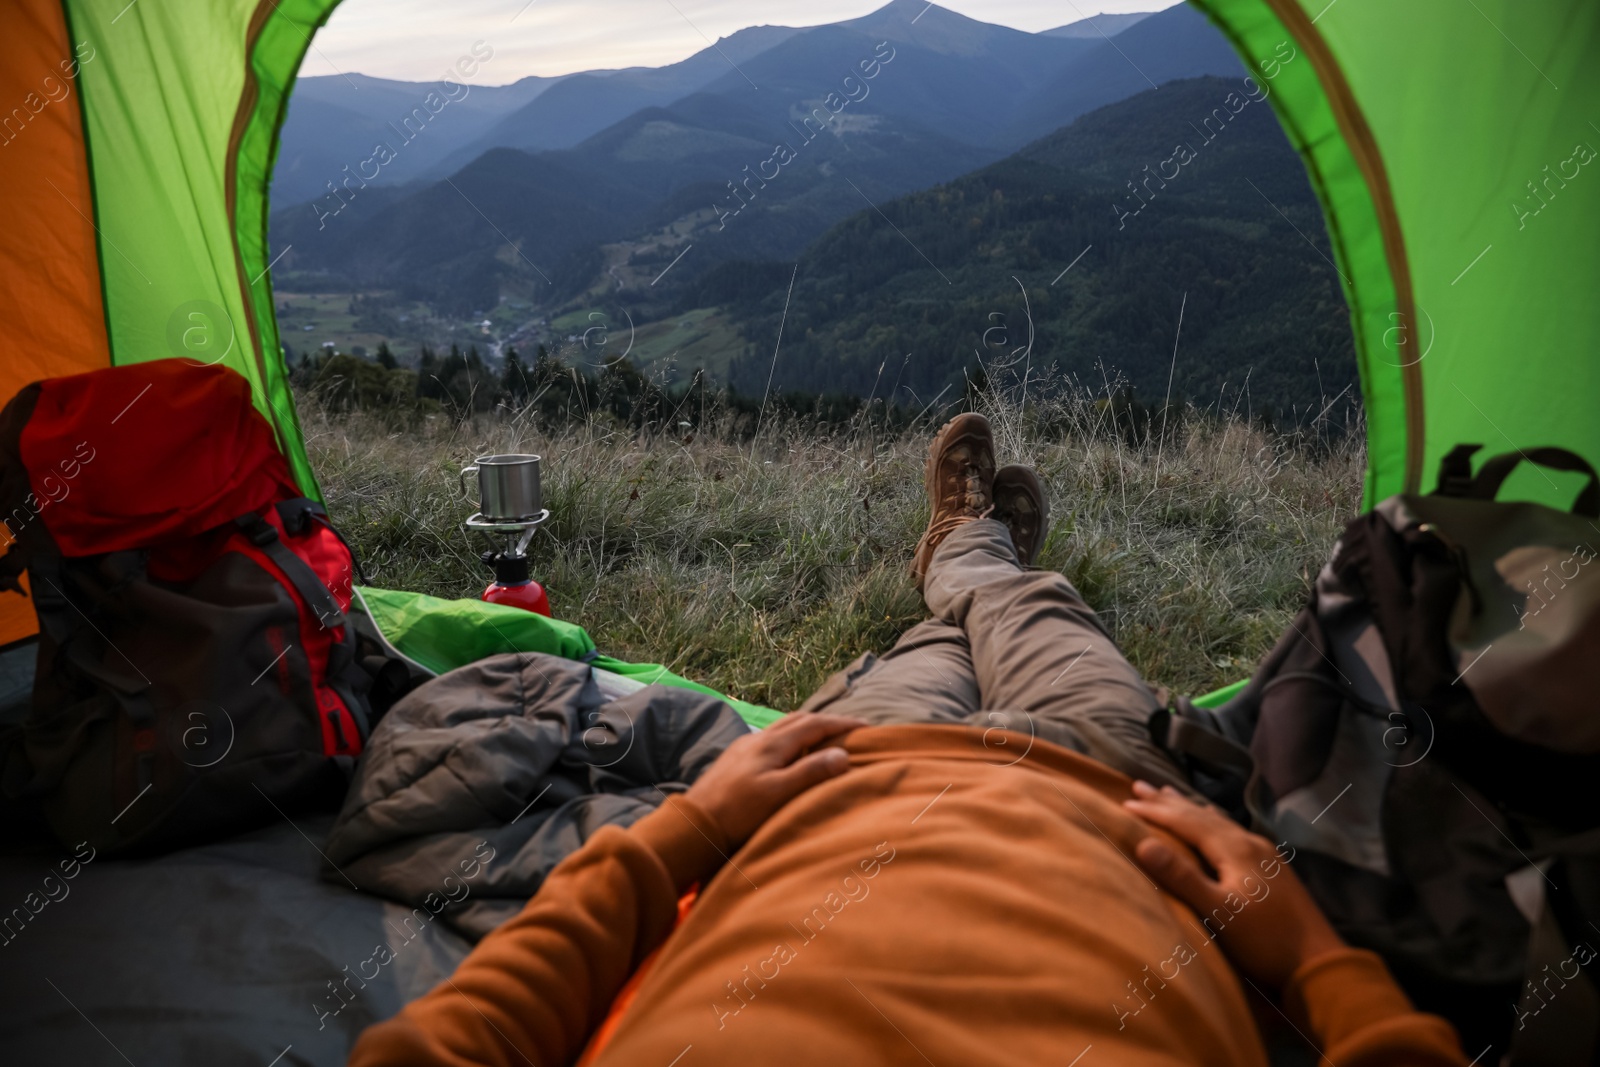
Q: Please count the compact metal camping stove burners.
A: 1